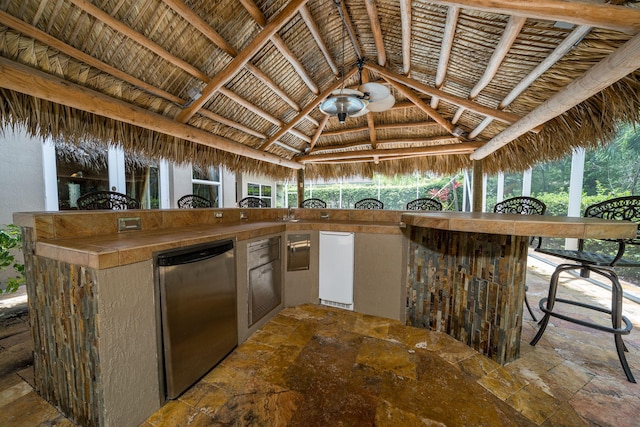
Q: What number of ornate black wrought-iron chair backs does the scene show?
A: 8